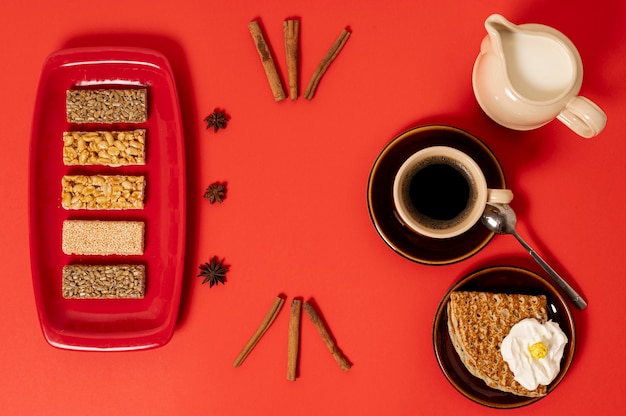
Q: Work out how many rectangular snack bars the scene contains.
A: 5